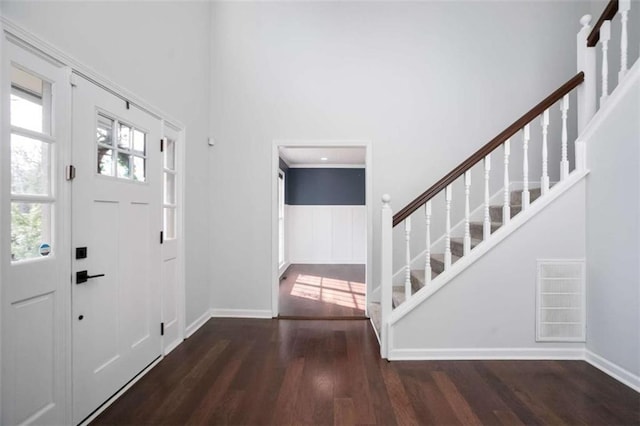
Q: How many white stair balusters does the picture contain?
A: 11